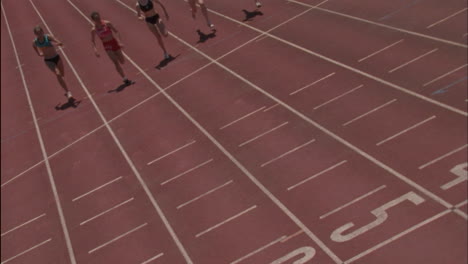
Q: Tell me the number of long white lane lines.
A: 6